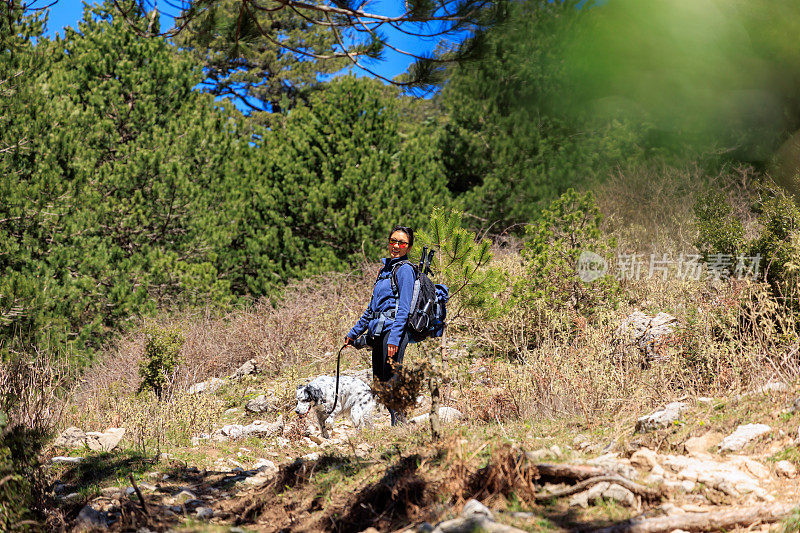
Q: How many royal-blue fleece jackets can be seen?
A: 1